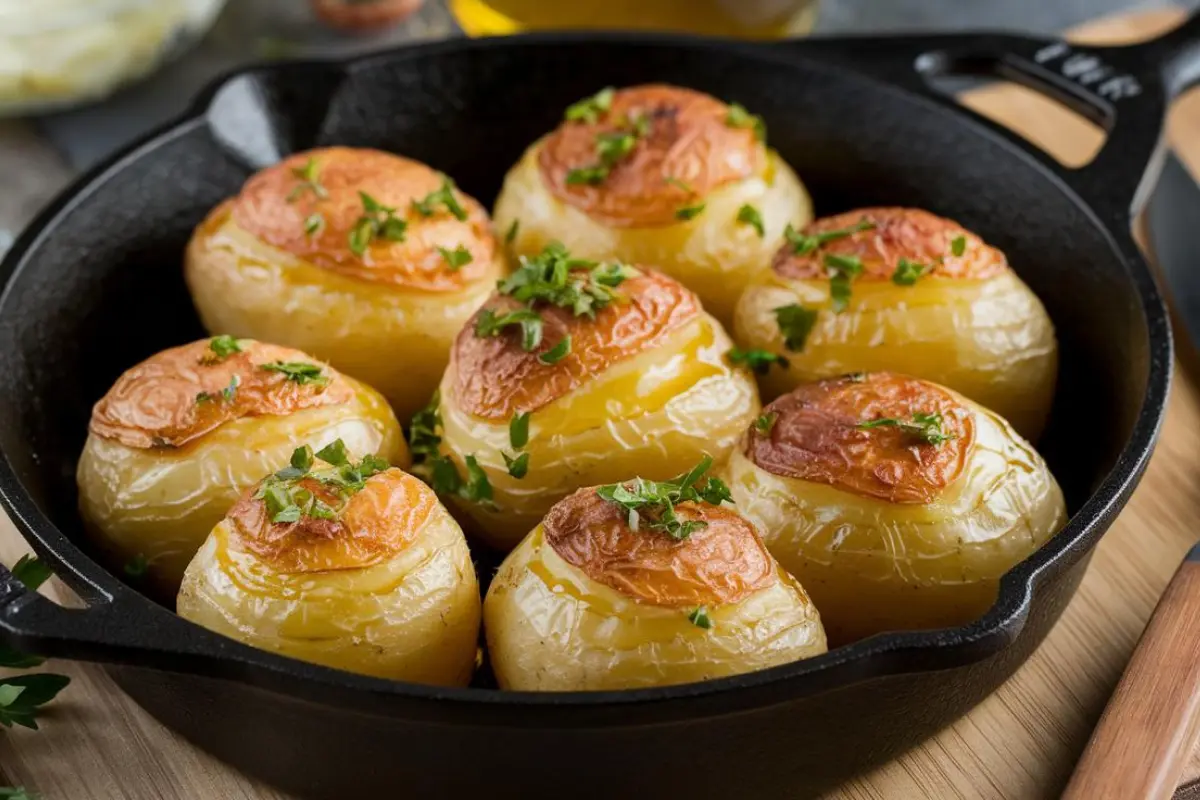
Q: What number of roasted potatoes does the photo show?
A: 8